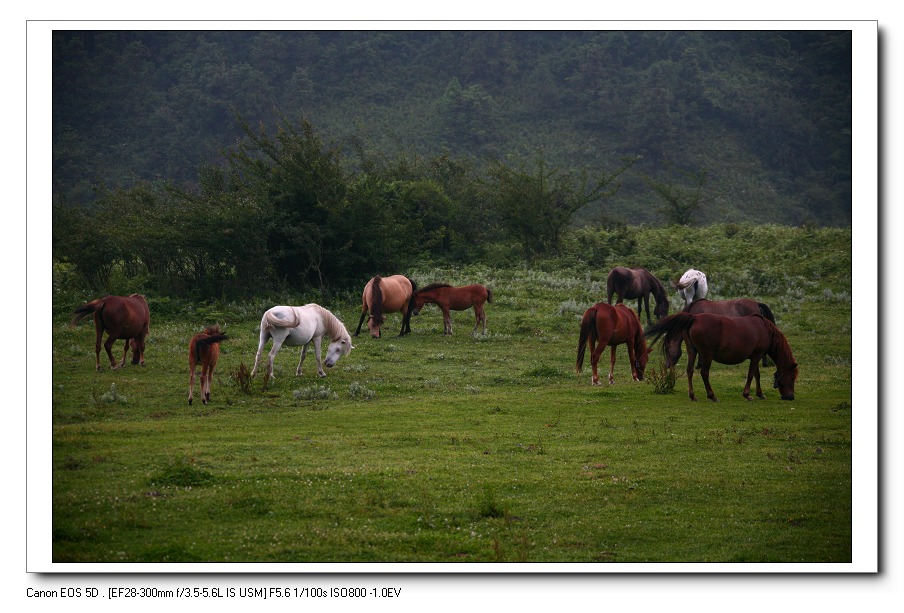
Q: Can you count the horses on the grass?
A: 10